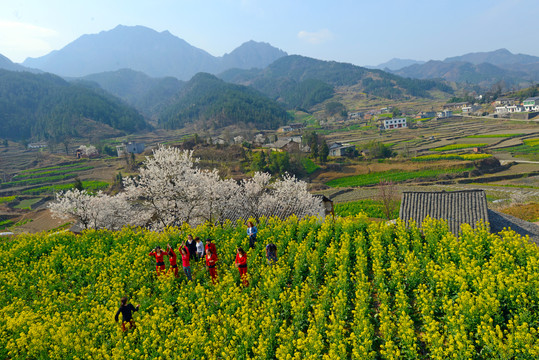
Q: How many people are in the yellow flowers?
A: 11